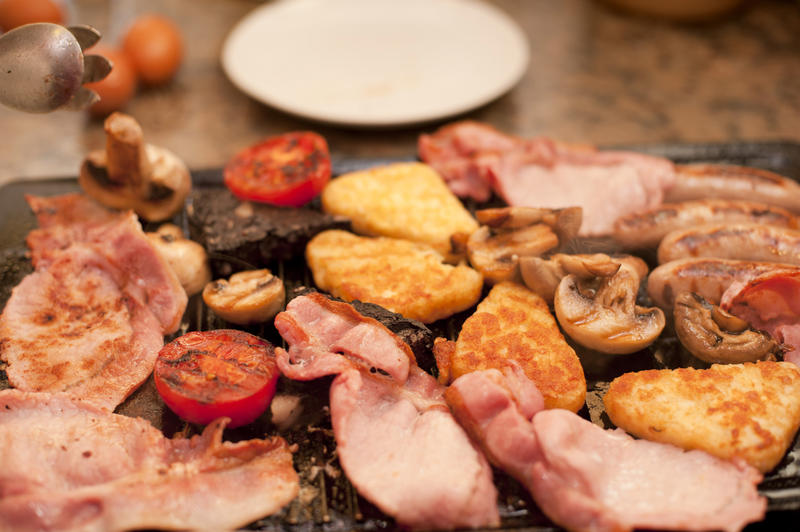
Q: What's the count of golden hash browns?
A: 4